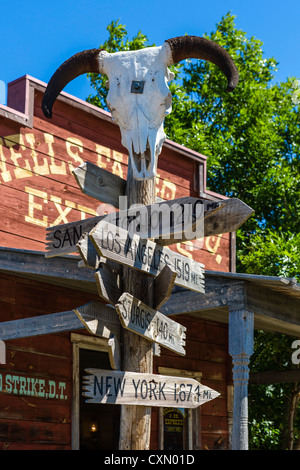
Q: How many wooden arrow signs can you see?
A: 11